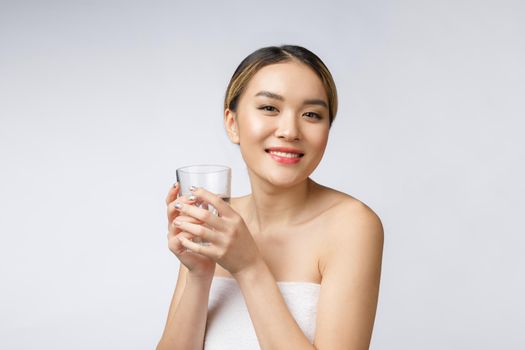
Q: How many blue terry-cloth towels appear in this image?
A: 0